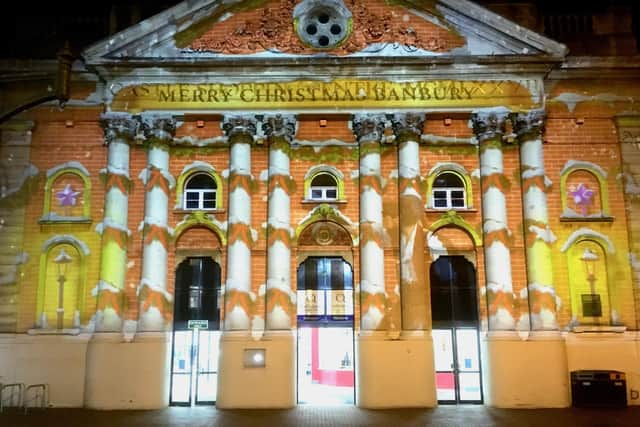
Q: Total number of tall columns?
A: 8